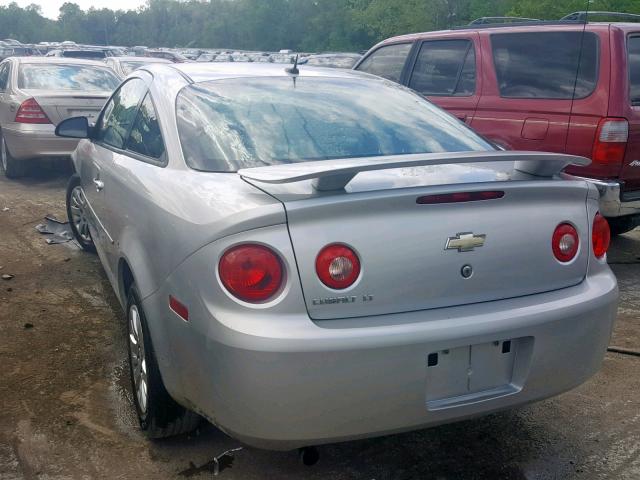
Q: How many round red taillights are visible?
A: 4